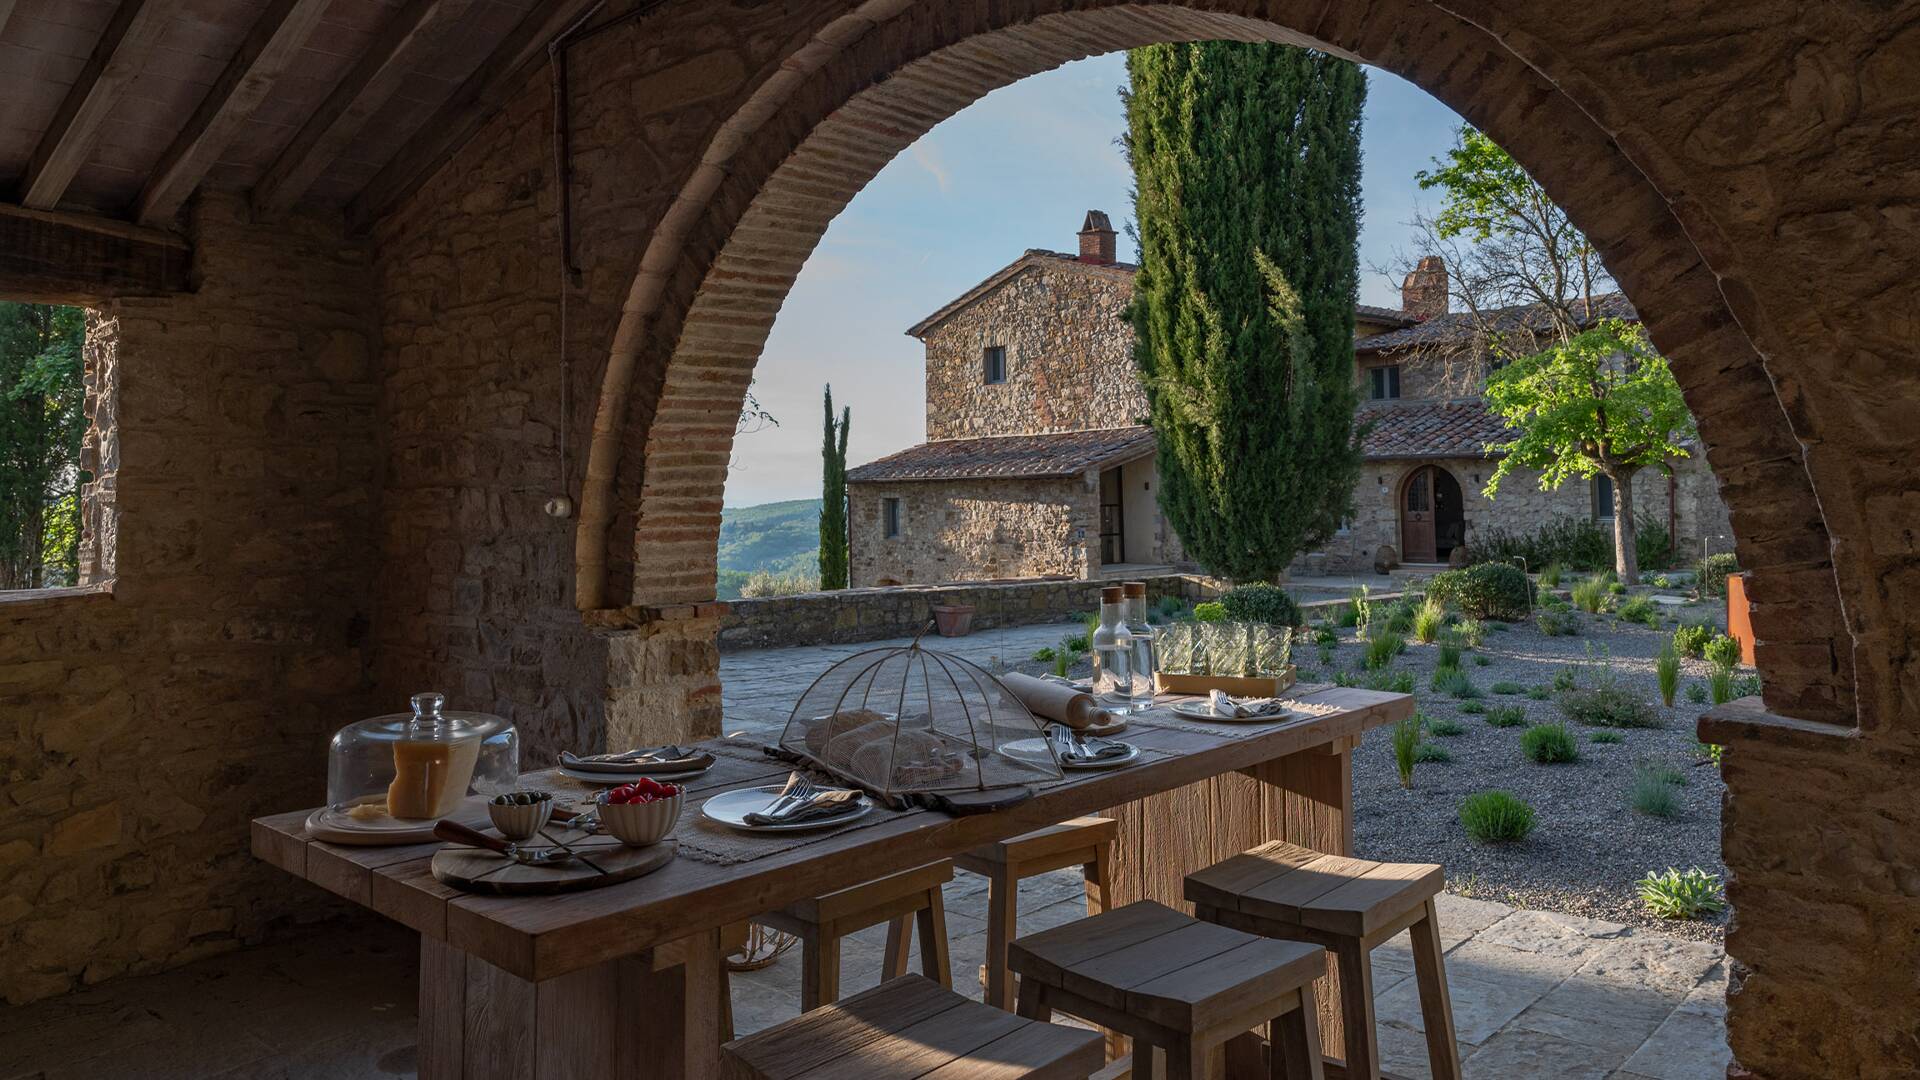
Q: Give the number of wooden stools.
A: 5